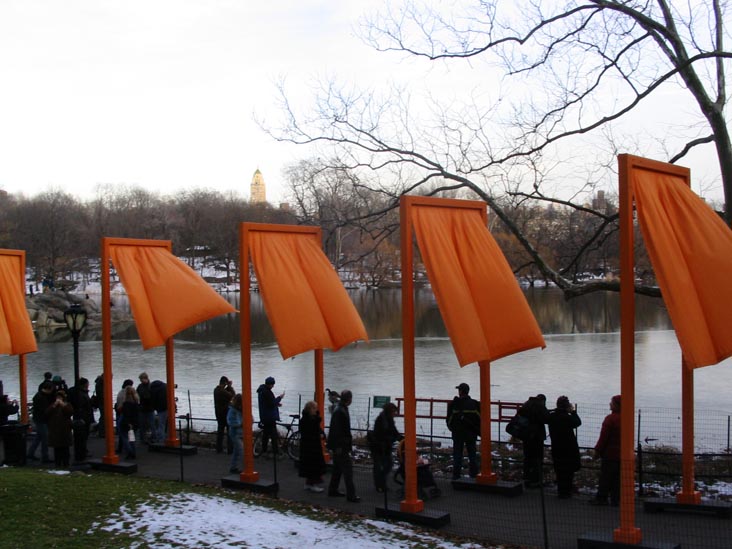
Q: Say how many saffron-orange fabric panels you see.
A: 5